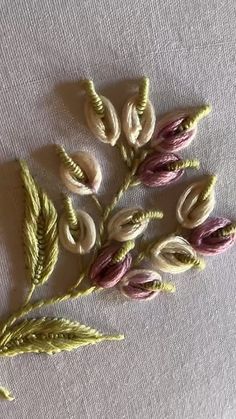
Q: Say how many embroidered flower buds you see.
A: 12